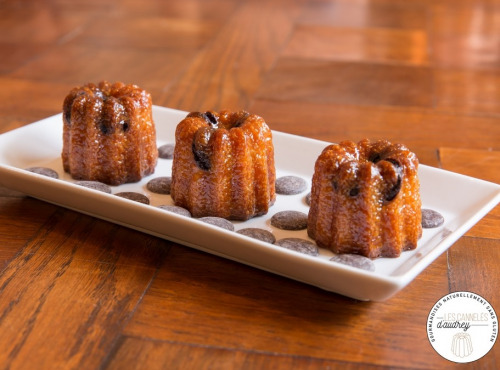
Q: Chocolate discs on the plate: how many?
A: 14